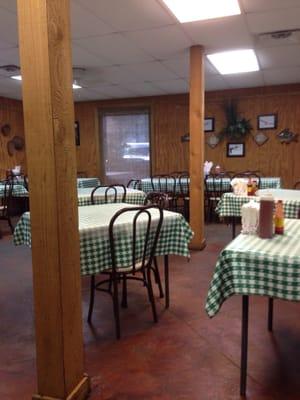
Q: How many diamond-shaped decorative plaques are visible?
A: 2